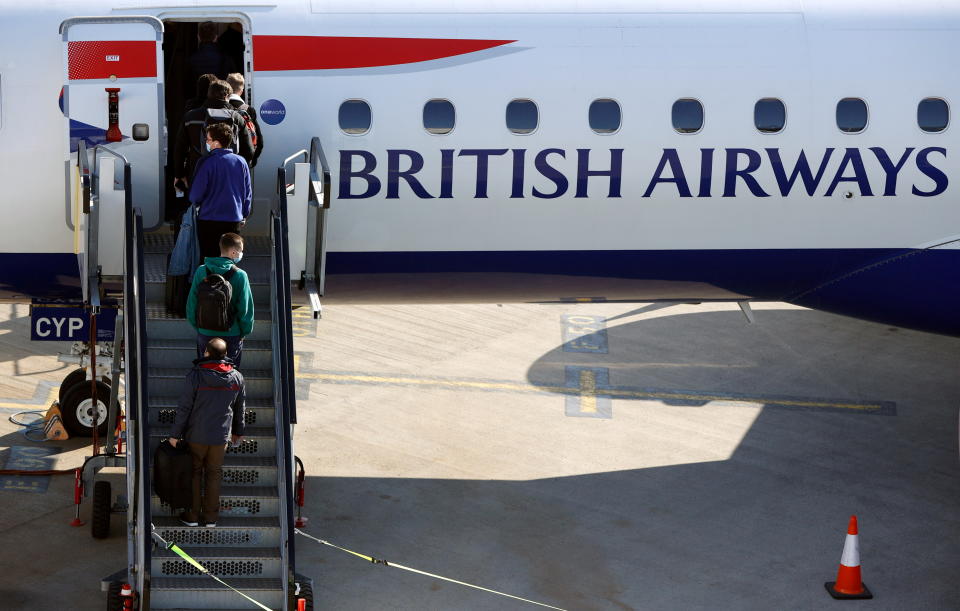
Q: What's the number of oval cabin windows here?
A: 8